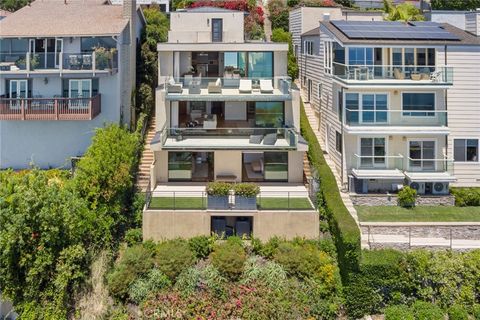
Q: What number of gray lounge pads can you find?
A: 2